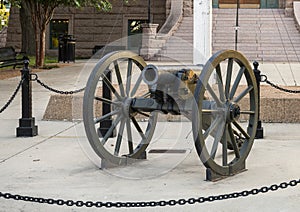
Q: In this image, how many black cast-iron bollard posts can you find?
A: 3